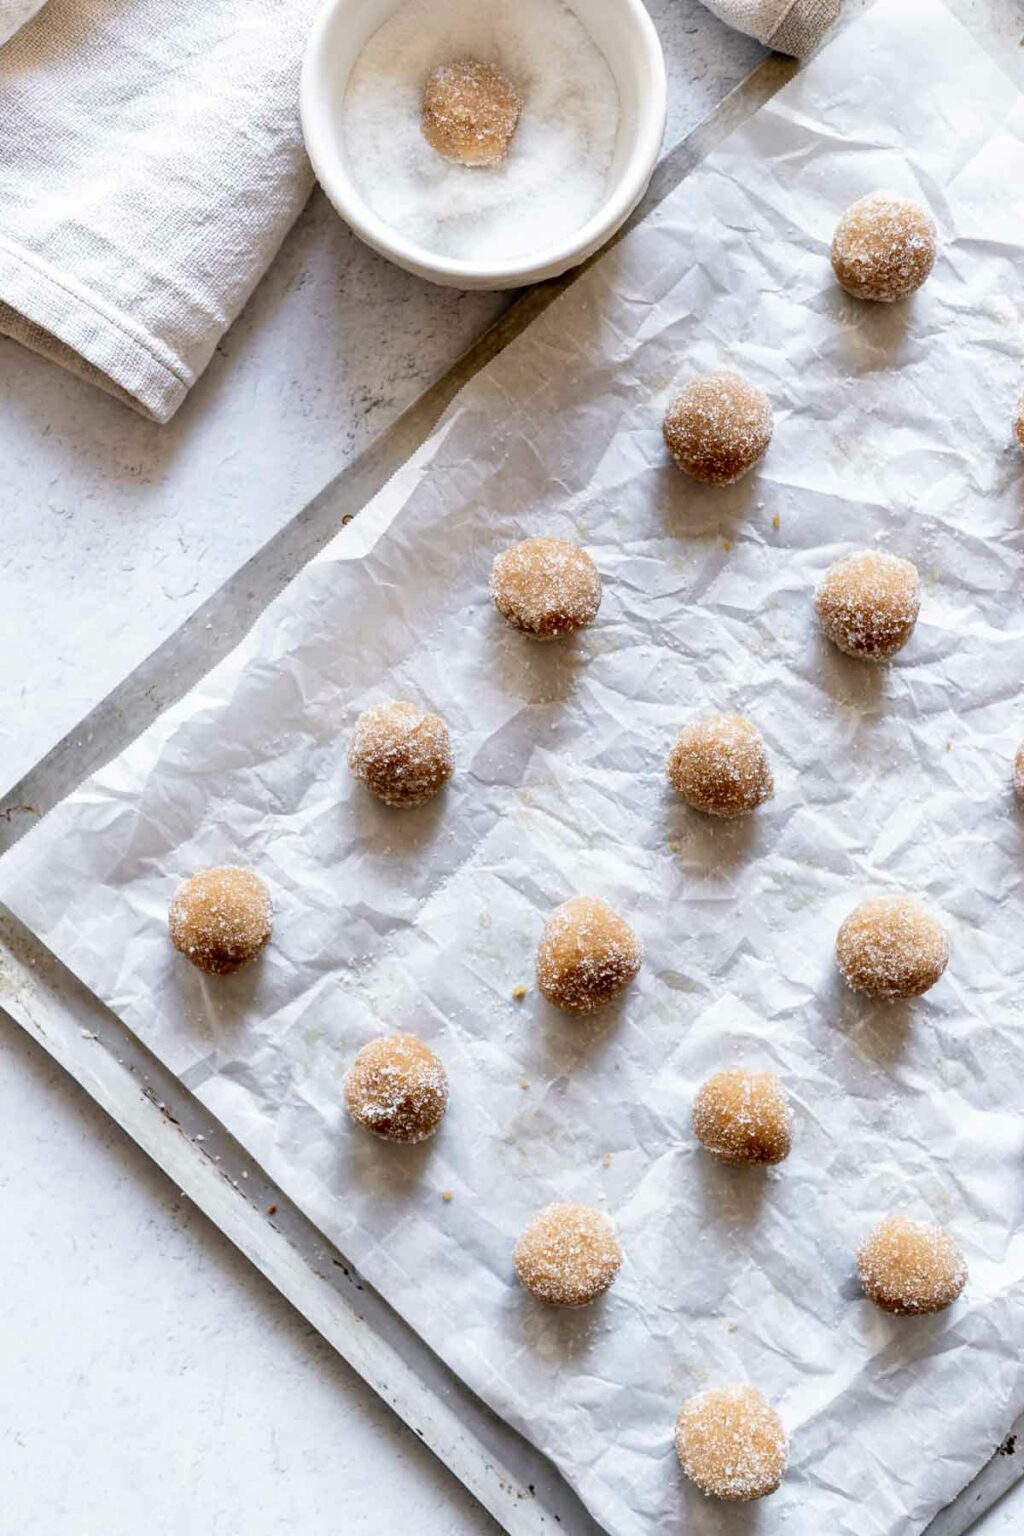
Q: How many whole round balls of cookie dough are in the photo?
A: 15